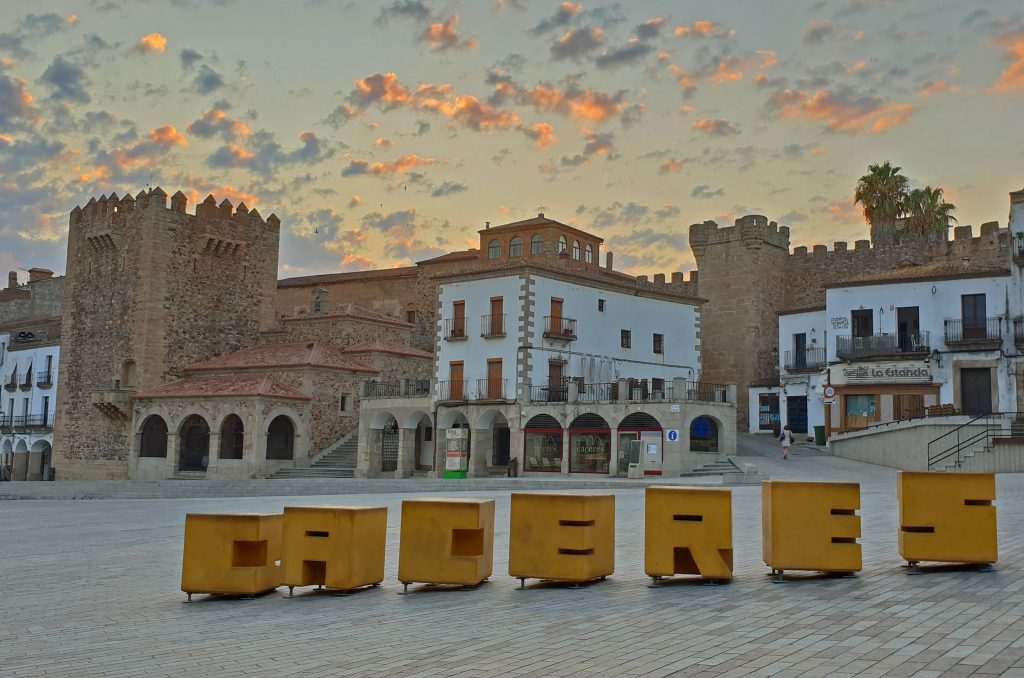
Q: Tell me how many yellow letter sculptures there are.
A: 7